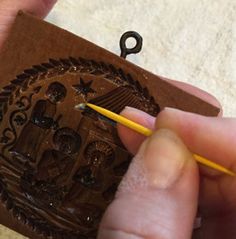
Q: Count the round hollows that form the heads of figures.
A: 3